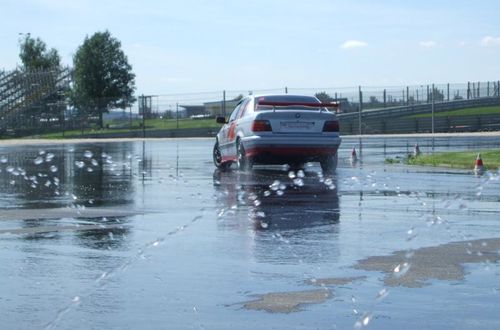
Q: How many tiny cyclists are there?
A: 0